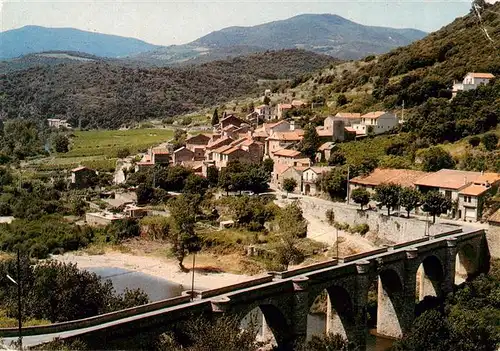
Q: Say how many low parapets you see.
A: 2